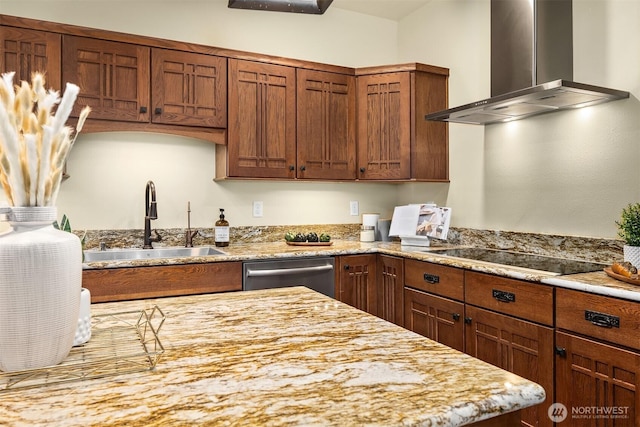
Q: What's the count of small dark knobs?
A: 9